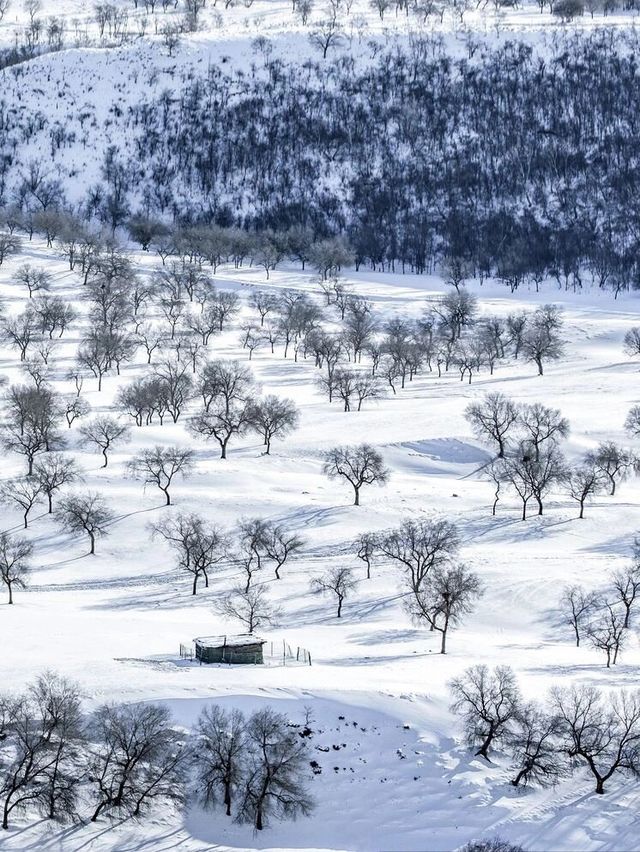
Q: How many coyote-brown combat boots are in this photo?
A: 0